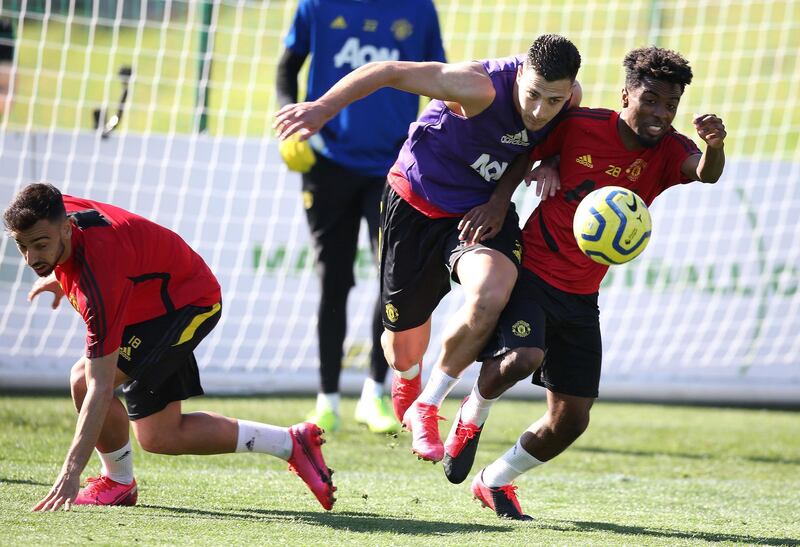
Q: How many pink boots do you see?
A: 4